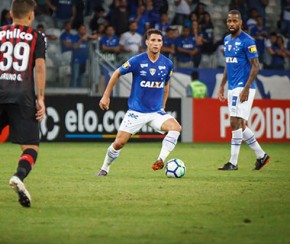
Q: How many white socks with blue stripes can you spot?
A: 4